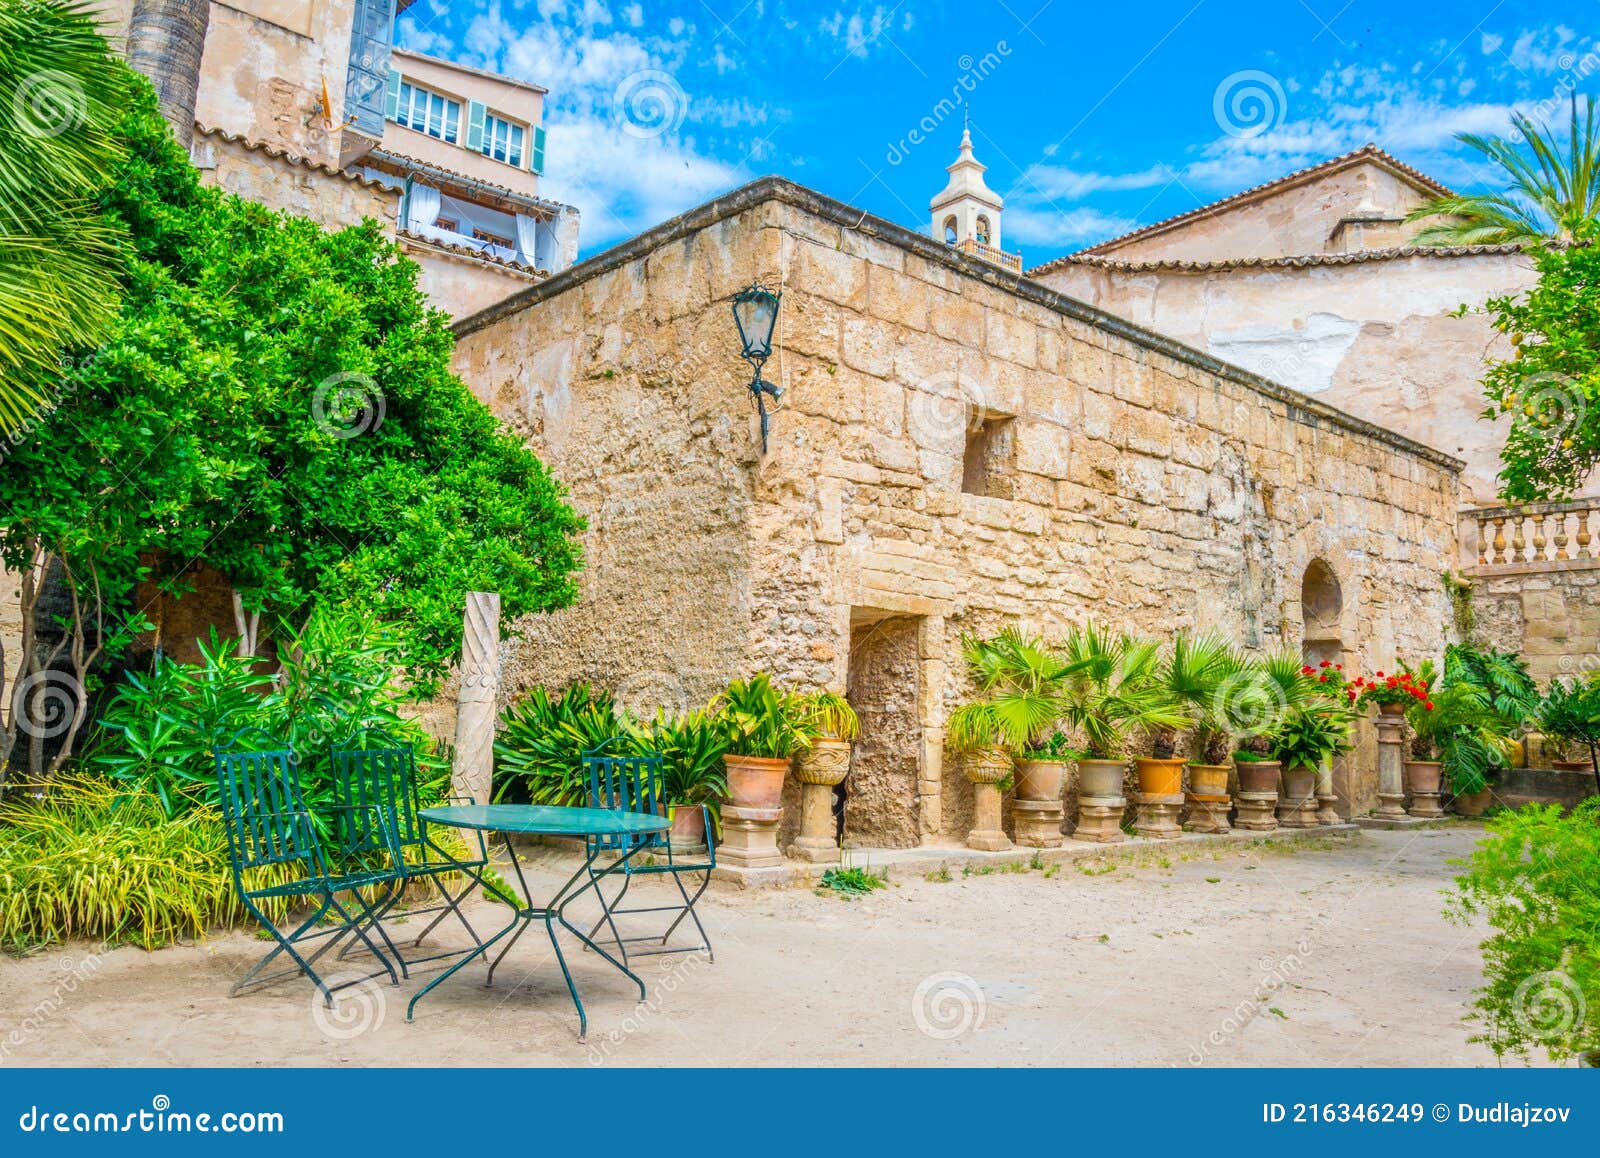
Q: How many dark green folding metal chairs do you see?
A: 3